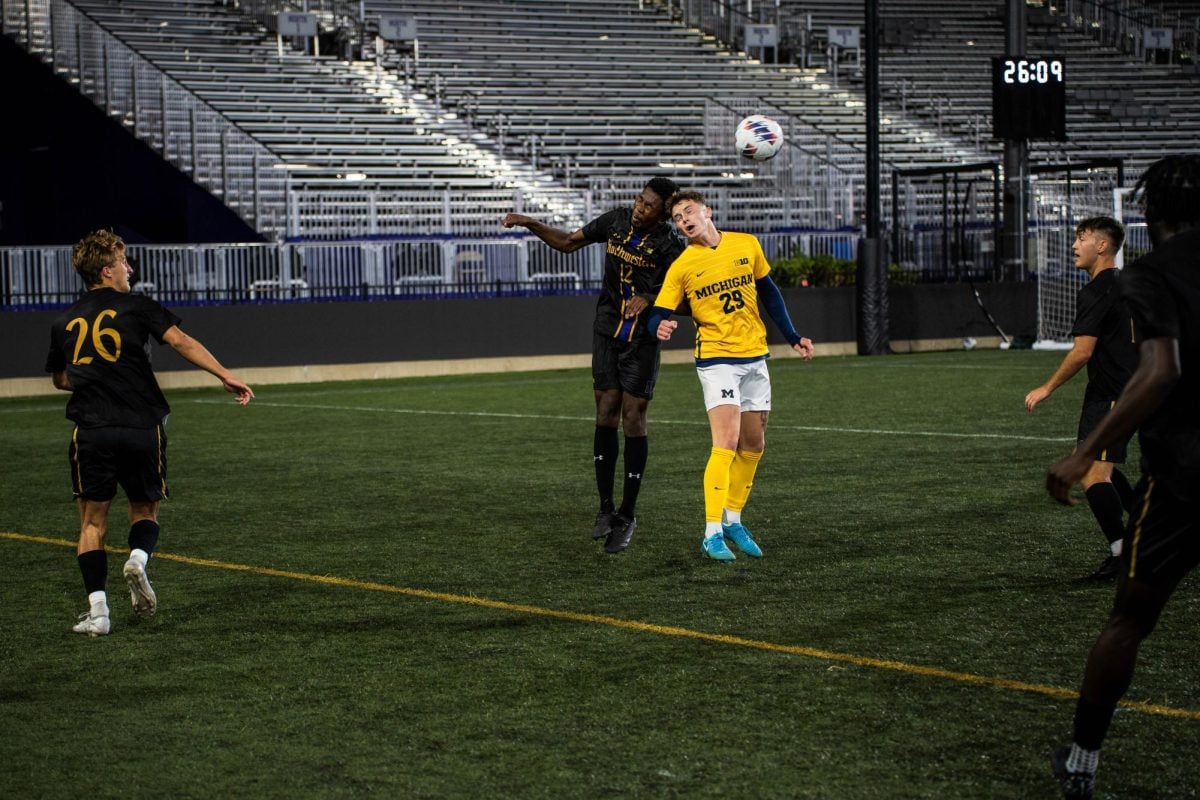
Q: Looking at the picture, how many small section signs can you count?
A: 5